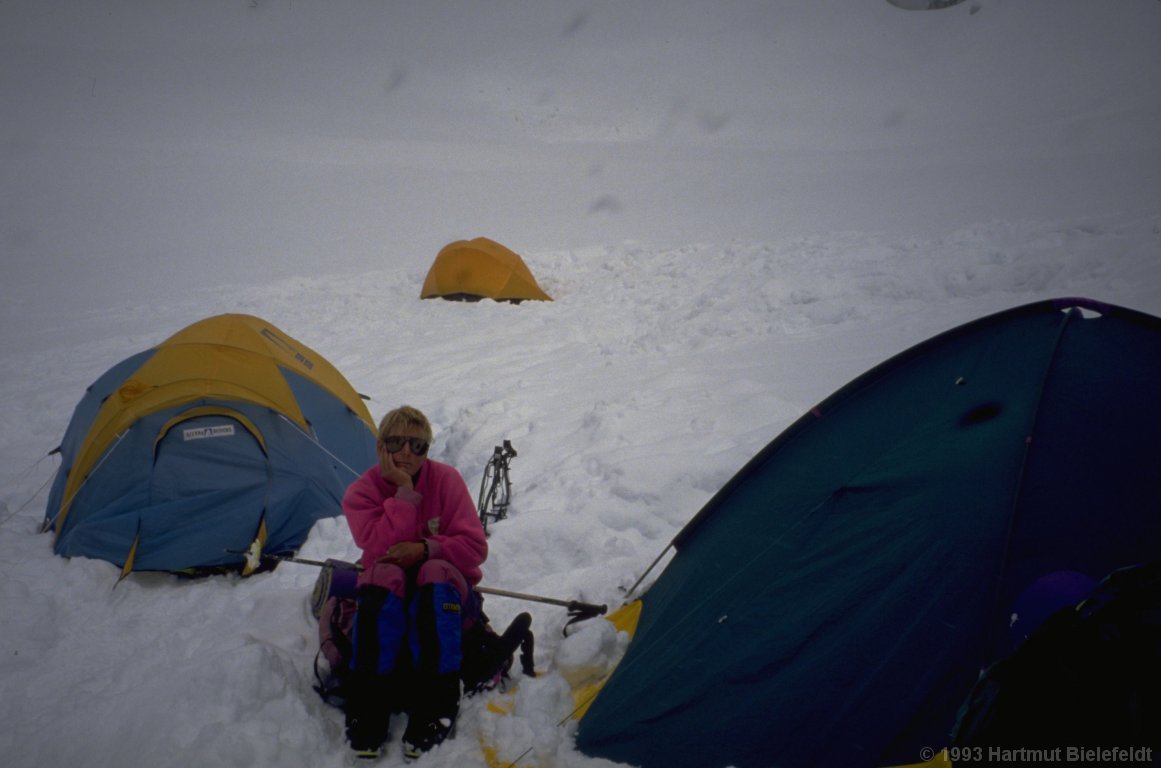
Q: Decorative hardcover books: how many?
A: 0